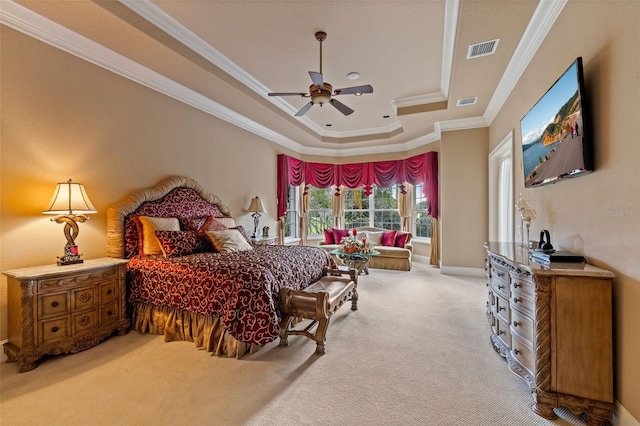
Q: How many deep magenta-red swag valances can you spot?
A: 5